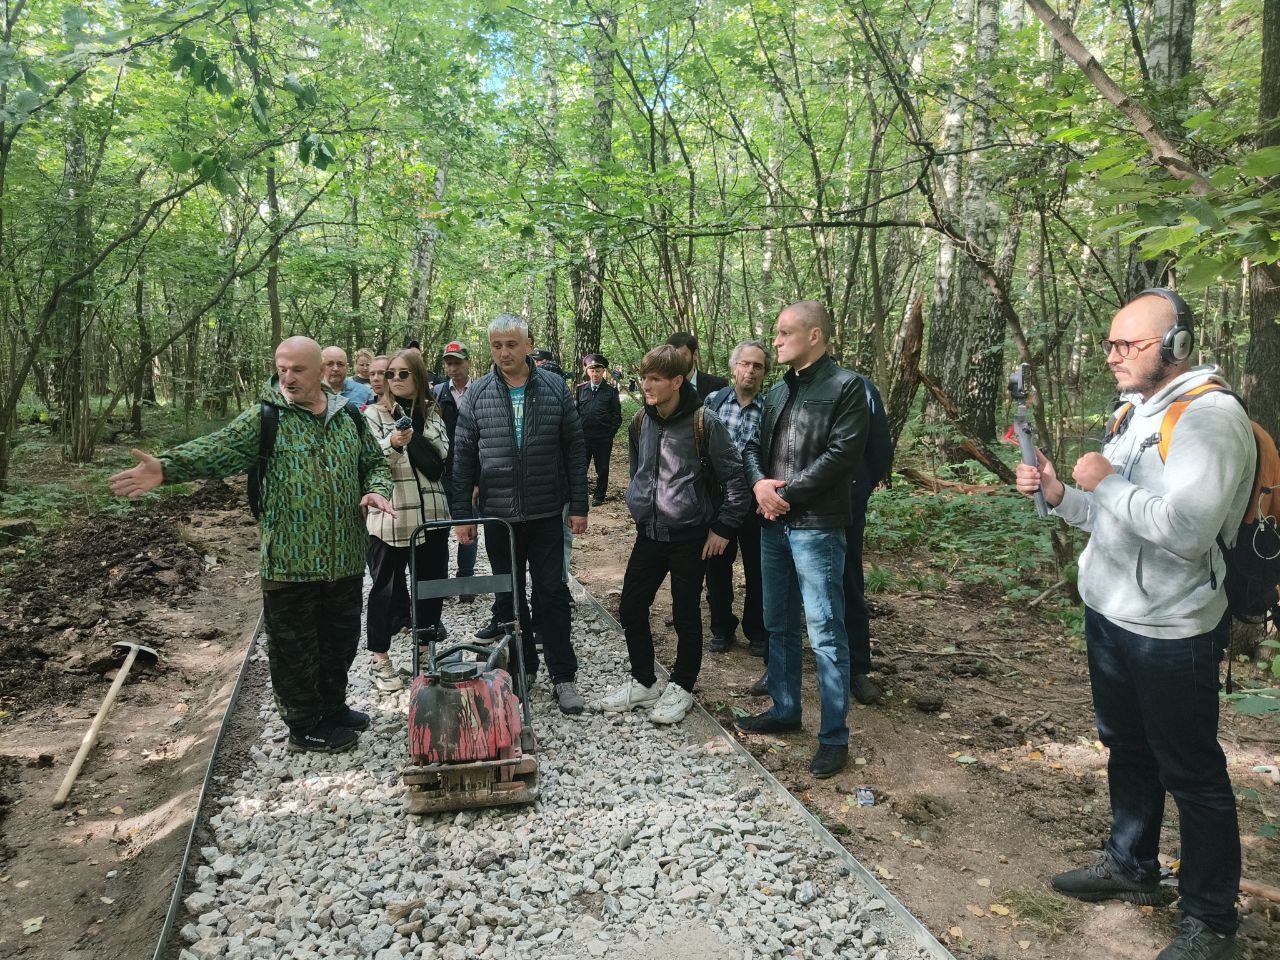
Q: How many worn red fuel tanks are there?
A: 1